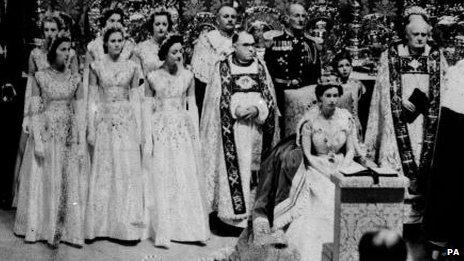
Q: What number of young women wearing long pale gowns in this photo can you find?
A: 6